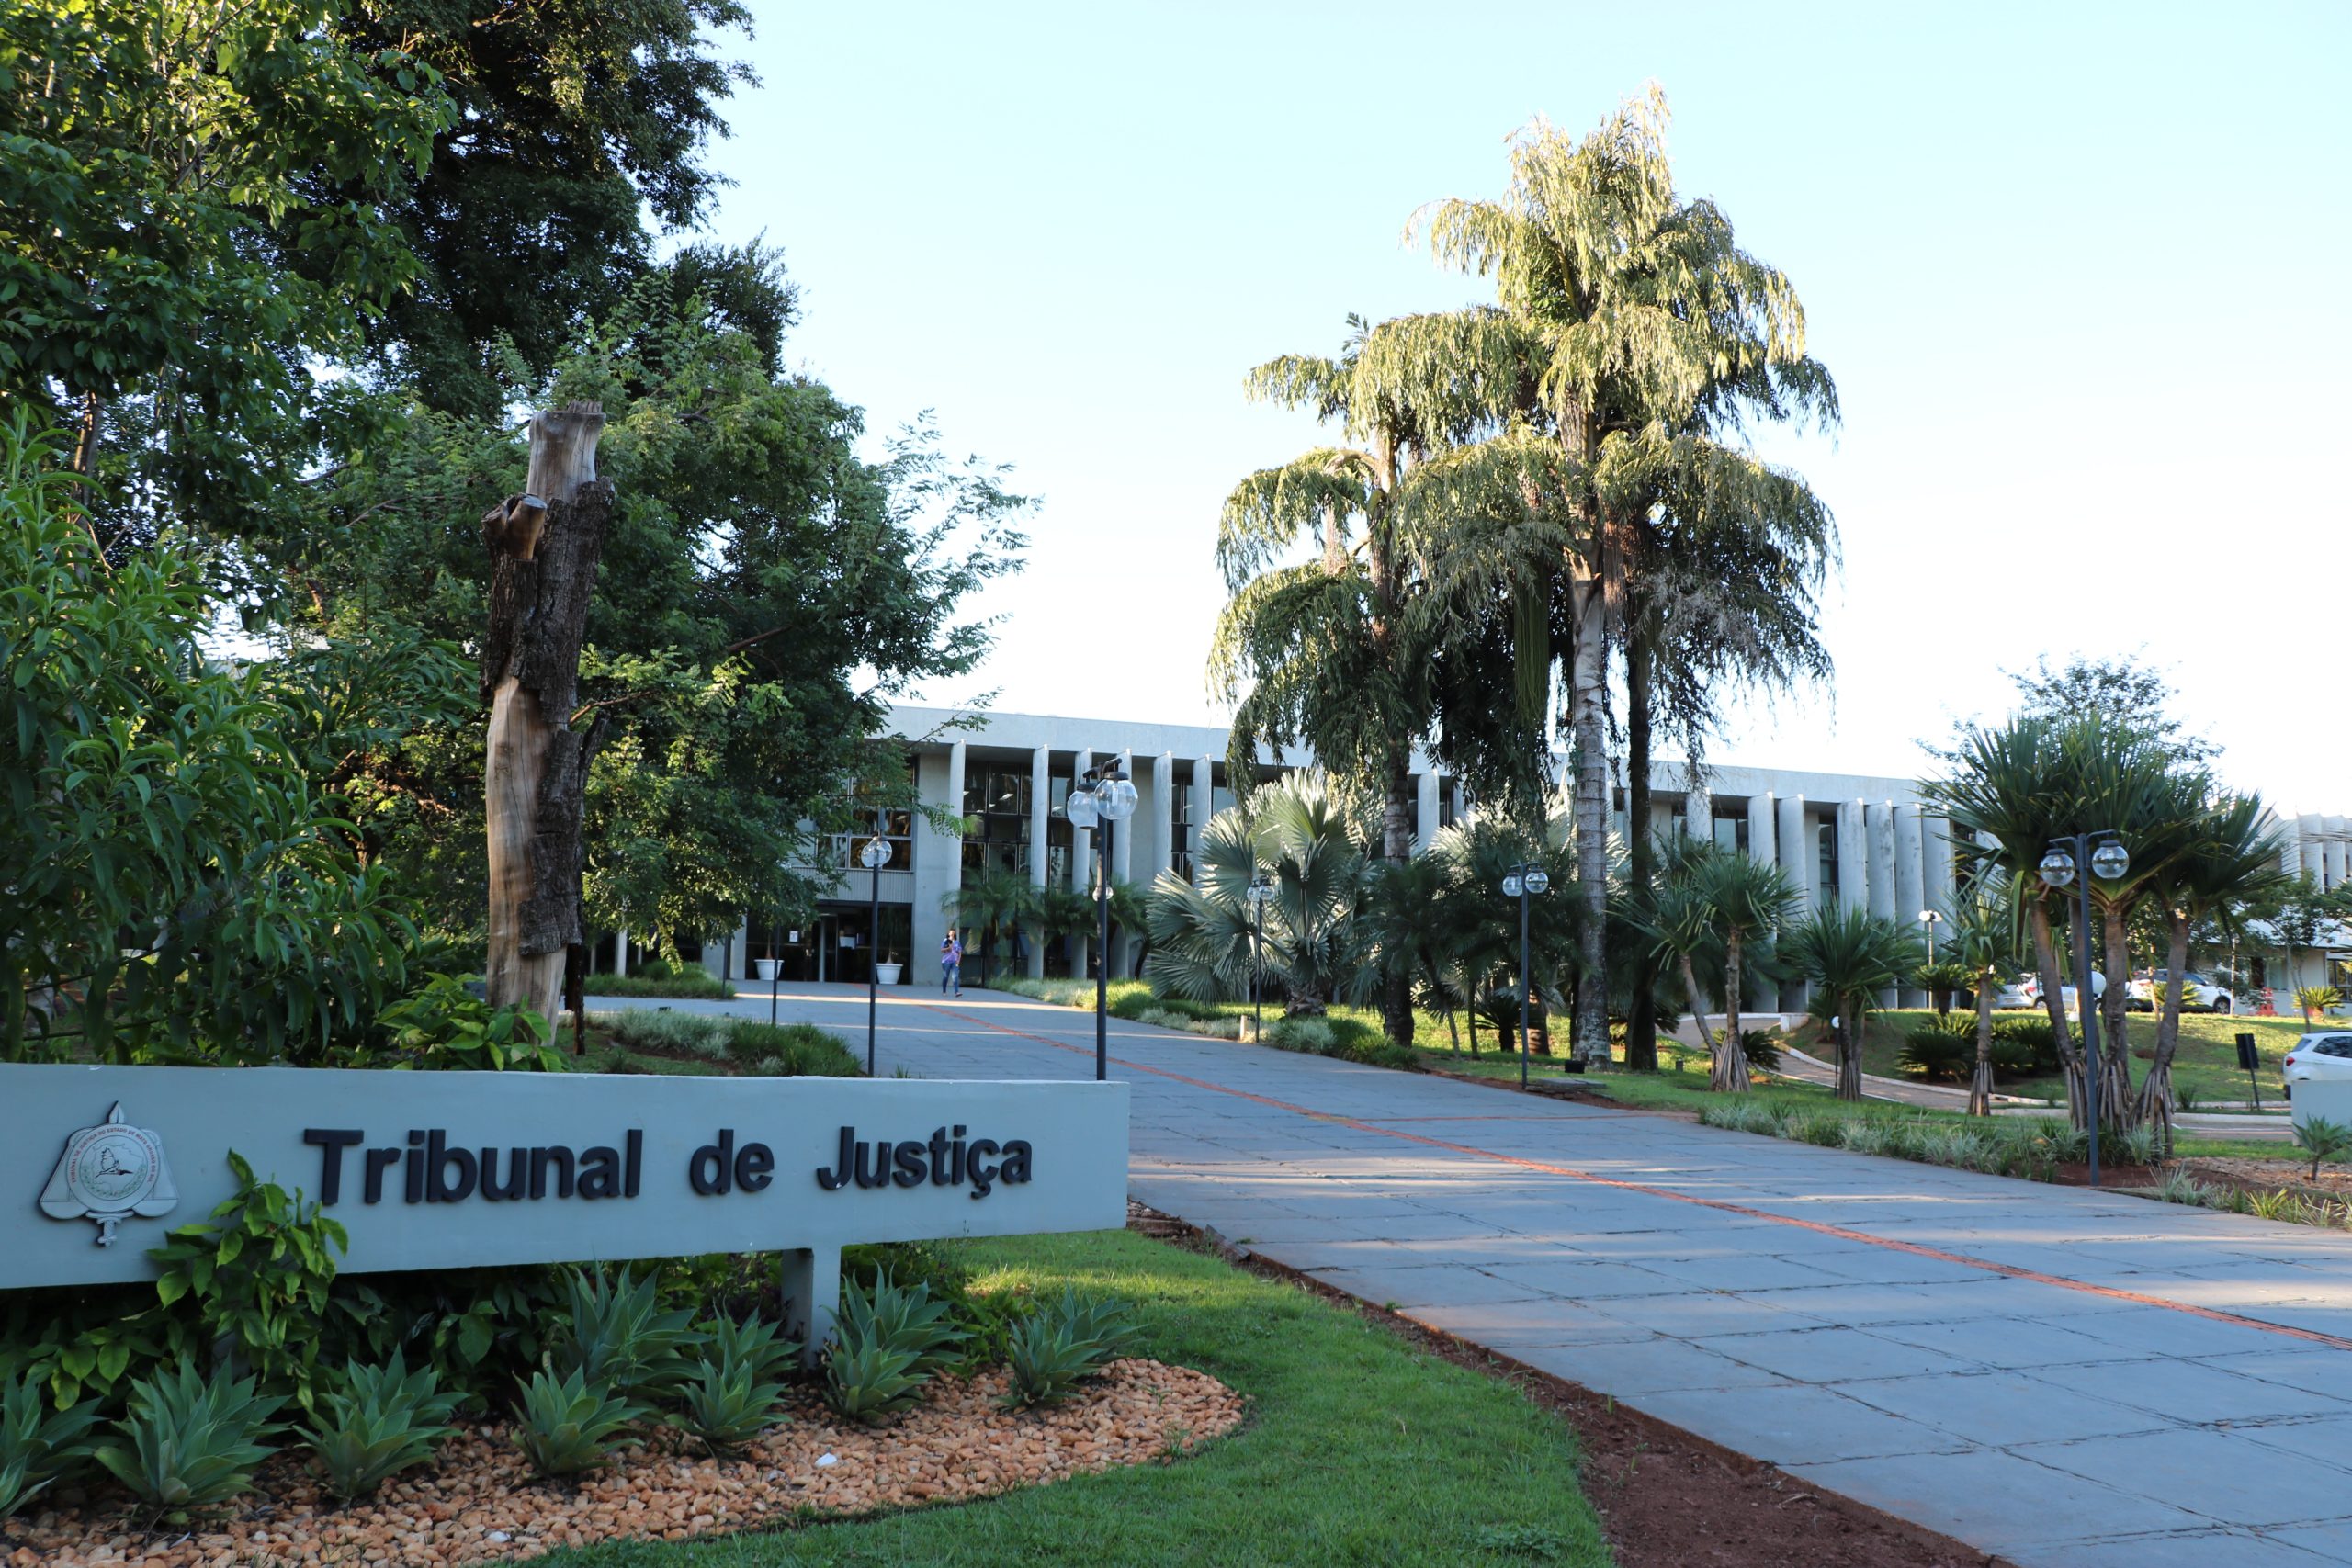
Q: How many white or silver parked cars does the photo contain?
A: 3